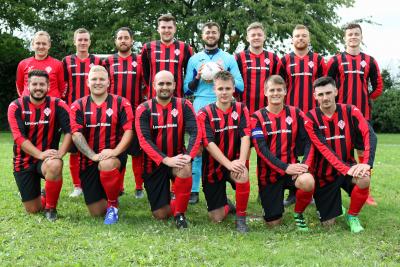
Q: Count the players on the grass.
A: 14